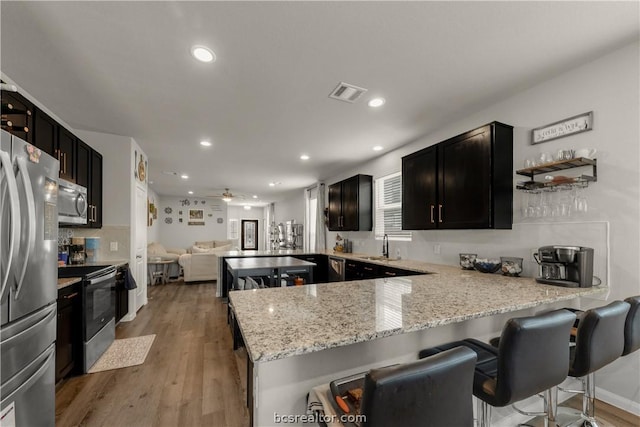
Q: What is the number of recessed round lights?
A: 9